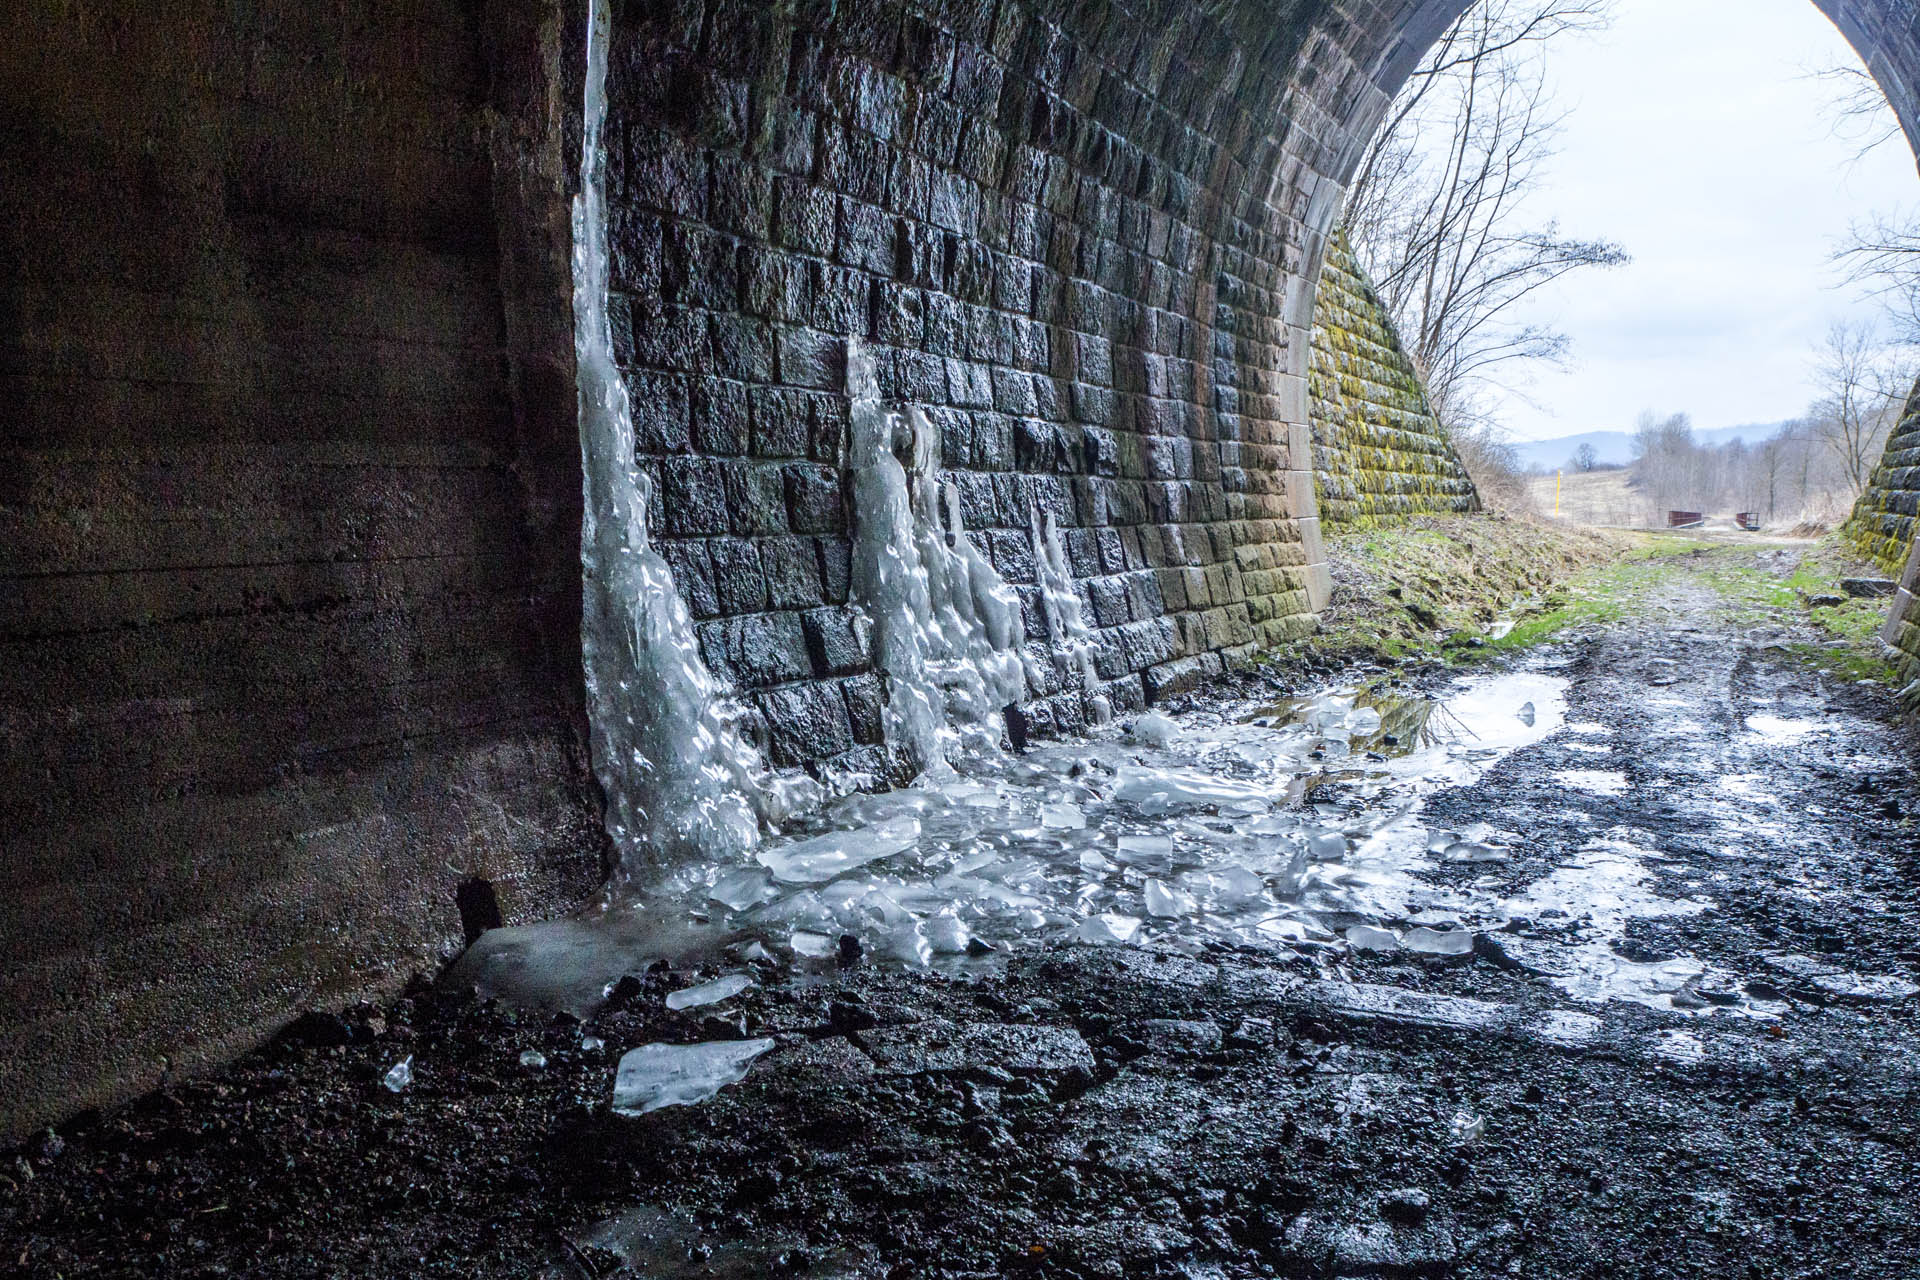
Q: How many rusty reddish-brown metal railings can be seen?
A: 2